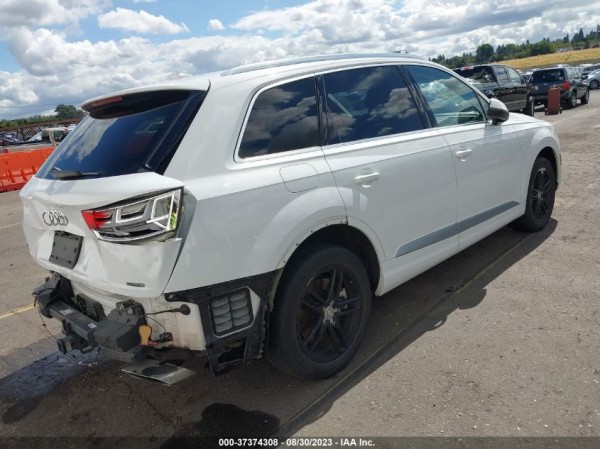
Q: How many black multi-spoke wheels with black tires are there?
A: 2